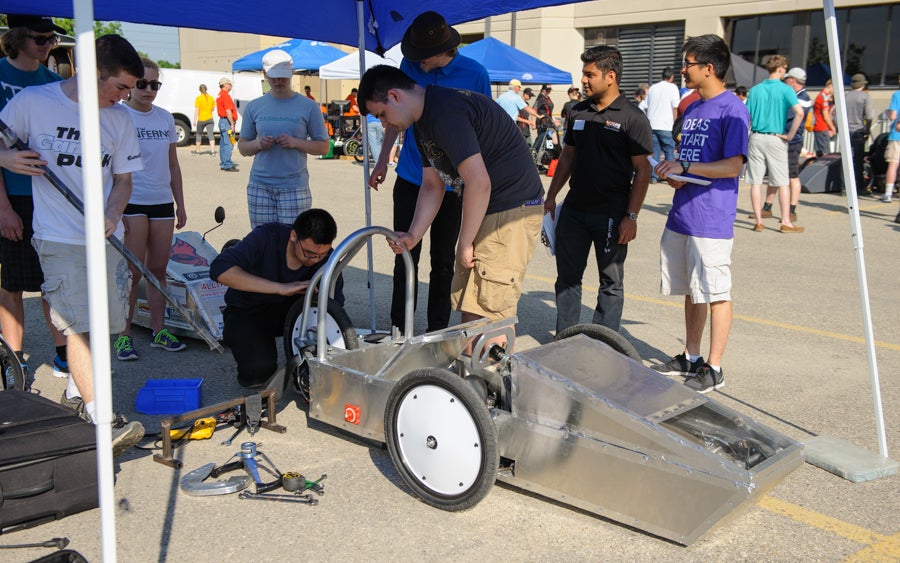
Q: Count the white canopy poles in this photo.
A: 3